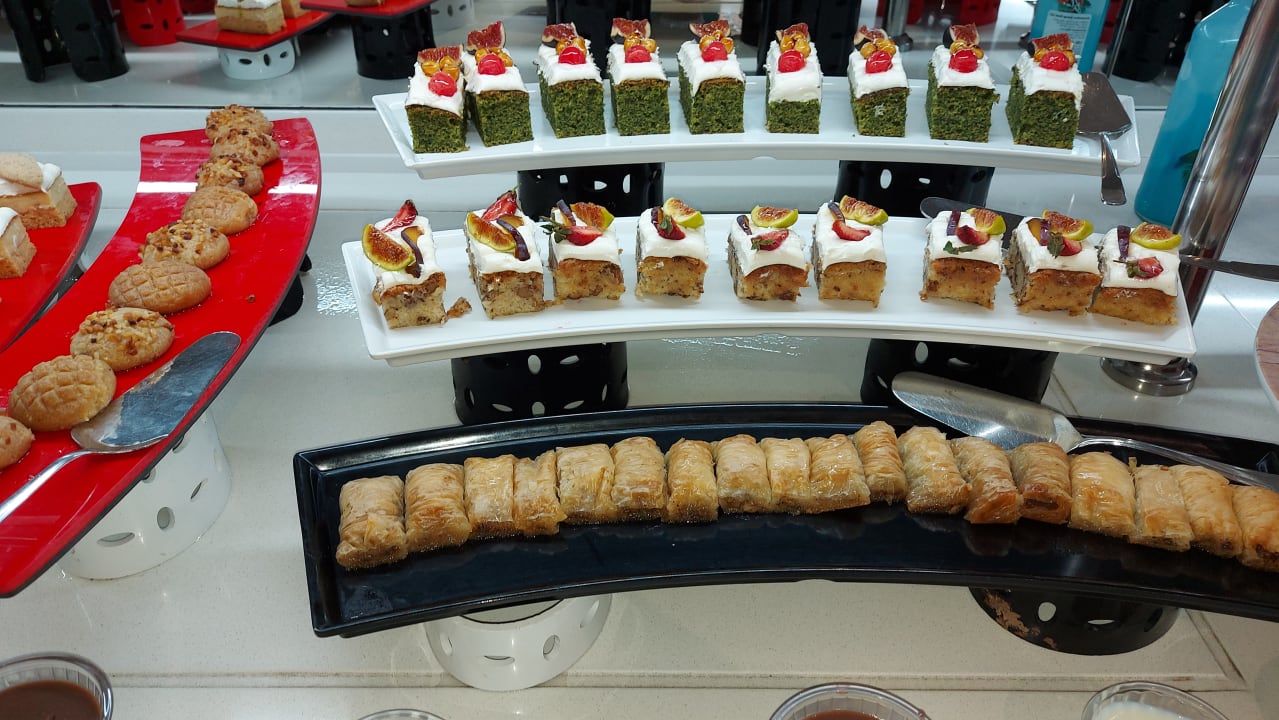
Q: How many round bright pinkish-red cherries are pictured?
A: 9